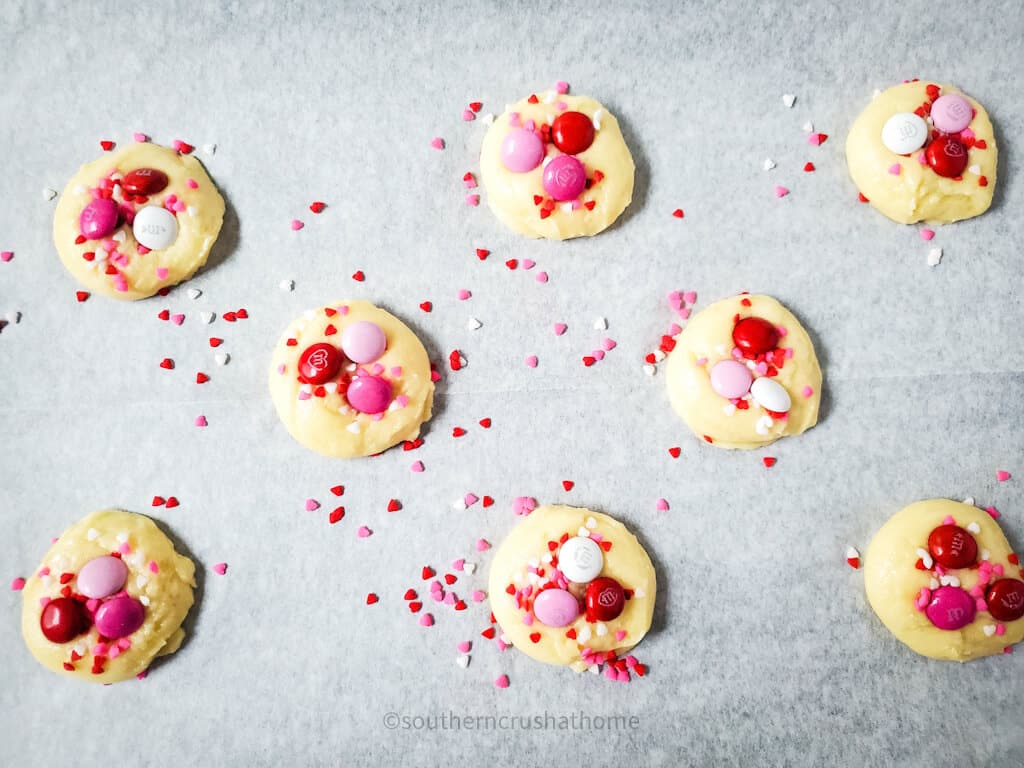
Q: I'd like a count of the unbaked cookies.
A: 8